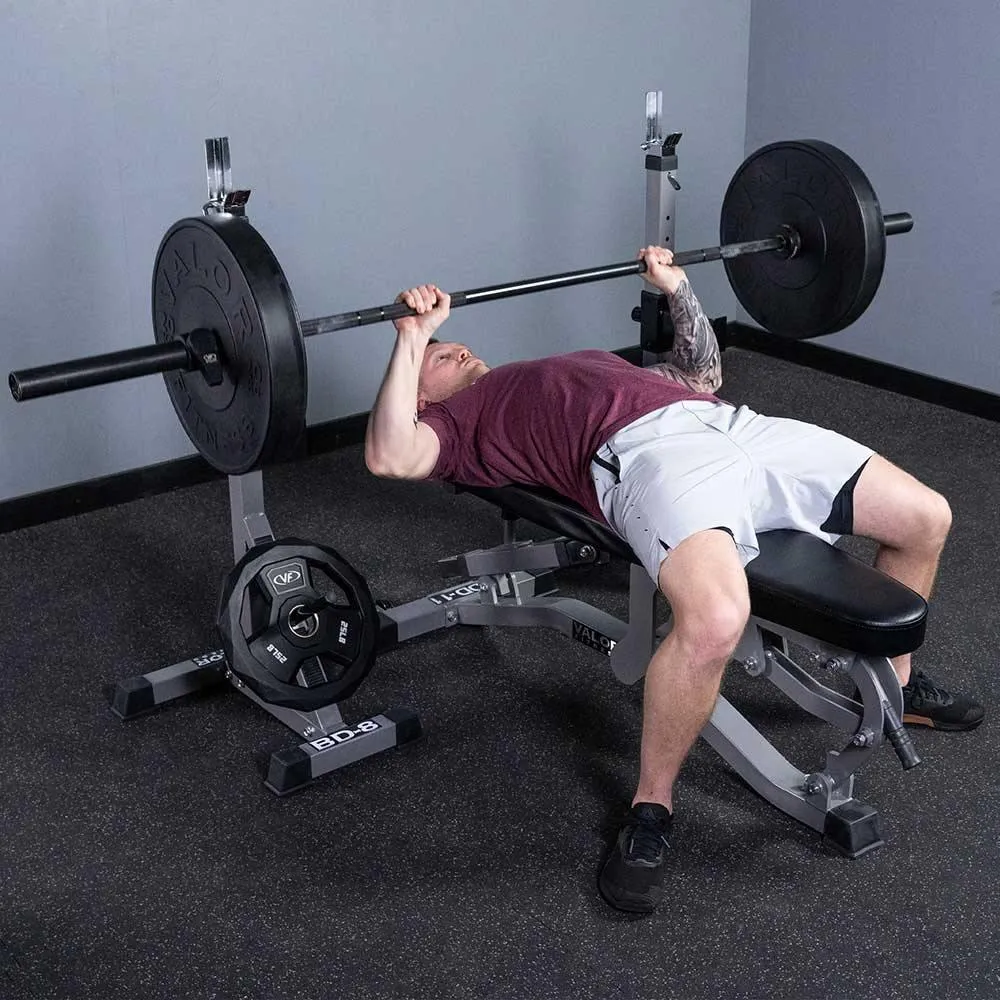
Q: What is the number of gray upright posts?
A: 2